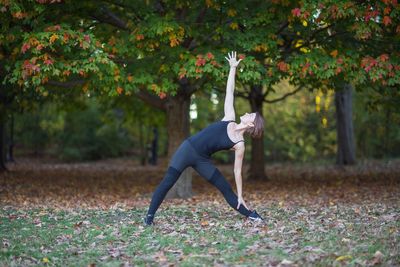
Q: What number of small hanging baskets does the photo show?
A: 0